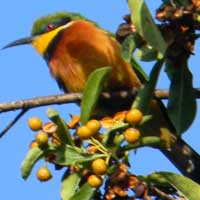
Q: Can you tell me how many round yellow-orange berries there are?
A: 9